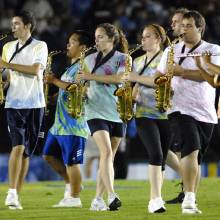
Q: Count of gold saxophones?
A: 5